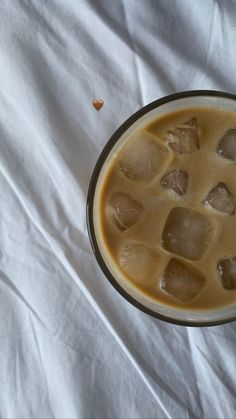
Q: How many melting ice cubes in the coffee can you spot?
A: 10